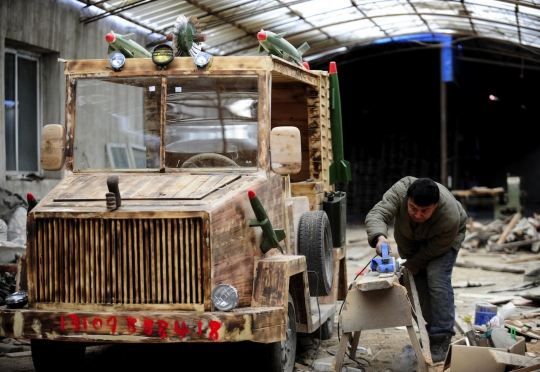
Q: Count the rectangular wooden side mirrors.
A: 2